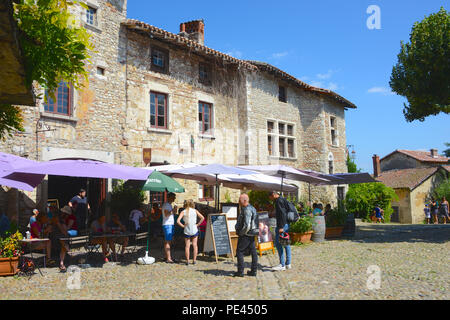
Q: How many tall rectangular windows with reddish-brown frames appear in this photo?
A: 3